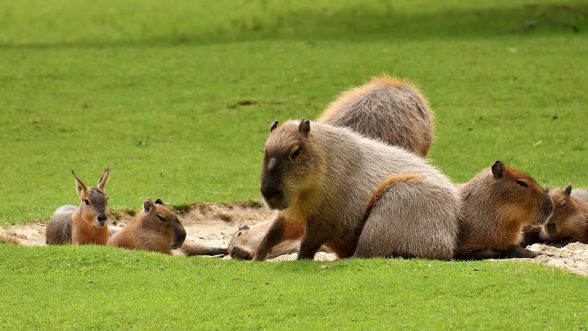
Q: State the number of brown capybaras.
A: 6